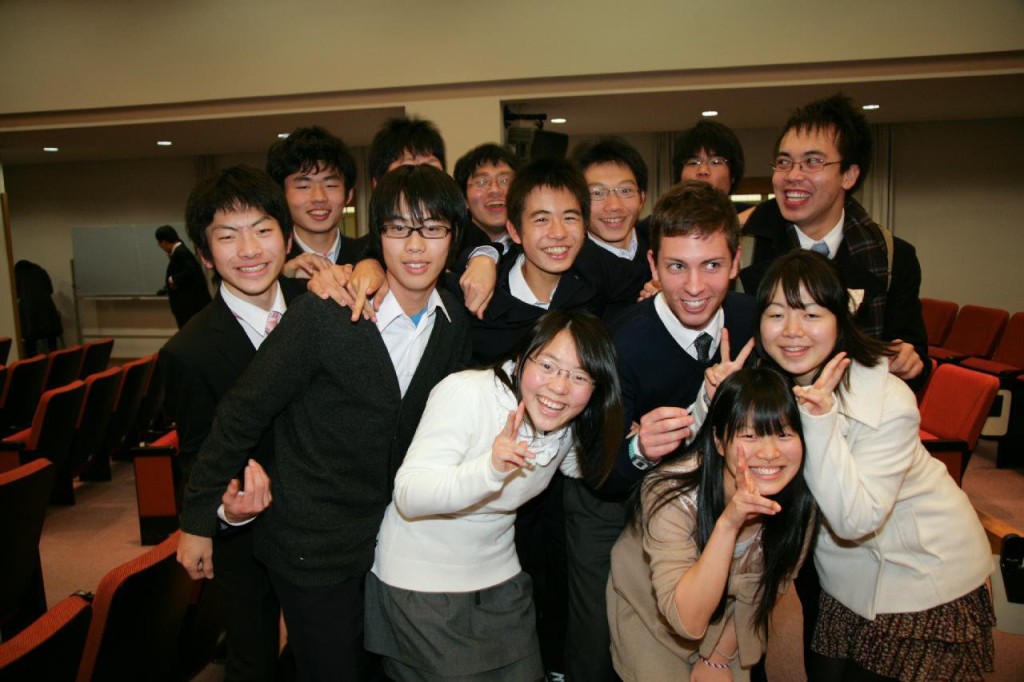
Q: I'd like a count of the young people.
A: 13